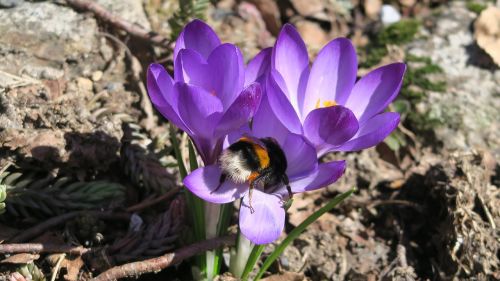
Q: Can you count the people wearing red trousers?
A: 0